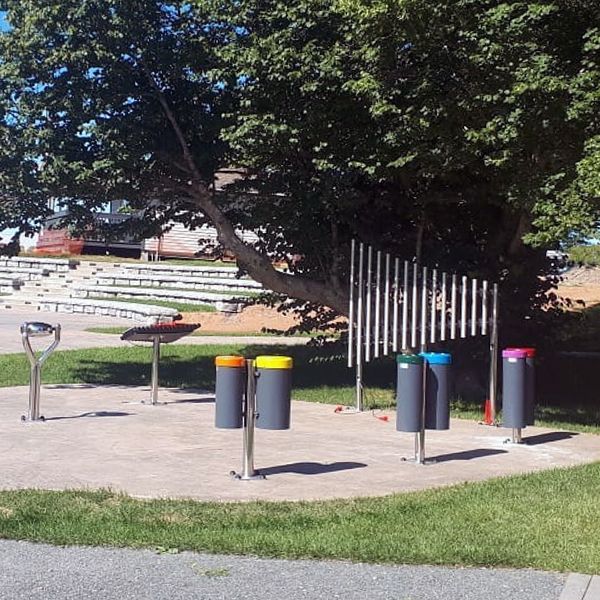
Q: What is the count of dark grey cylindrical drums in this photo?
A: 6